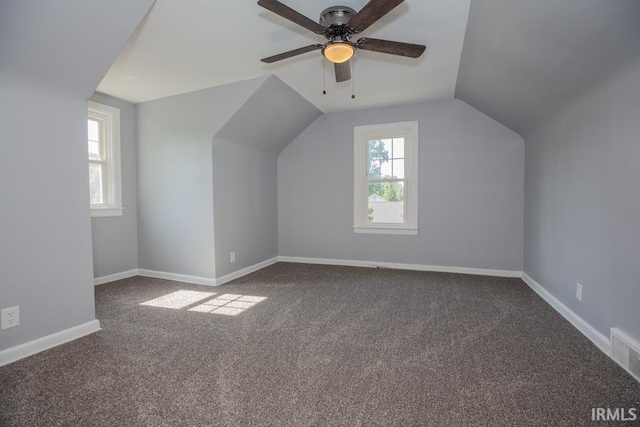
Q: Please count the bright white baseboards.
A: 6